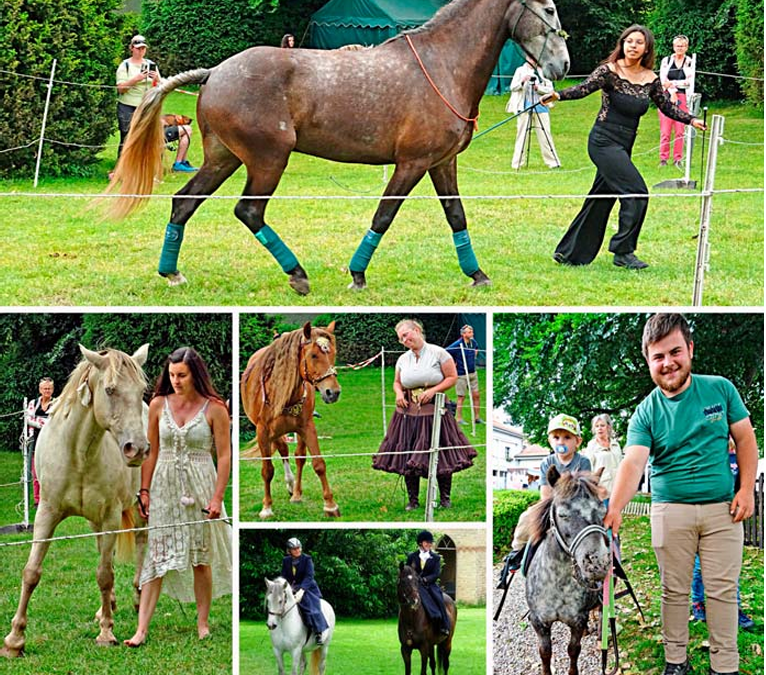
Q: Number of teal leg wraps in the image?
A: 4